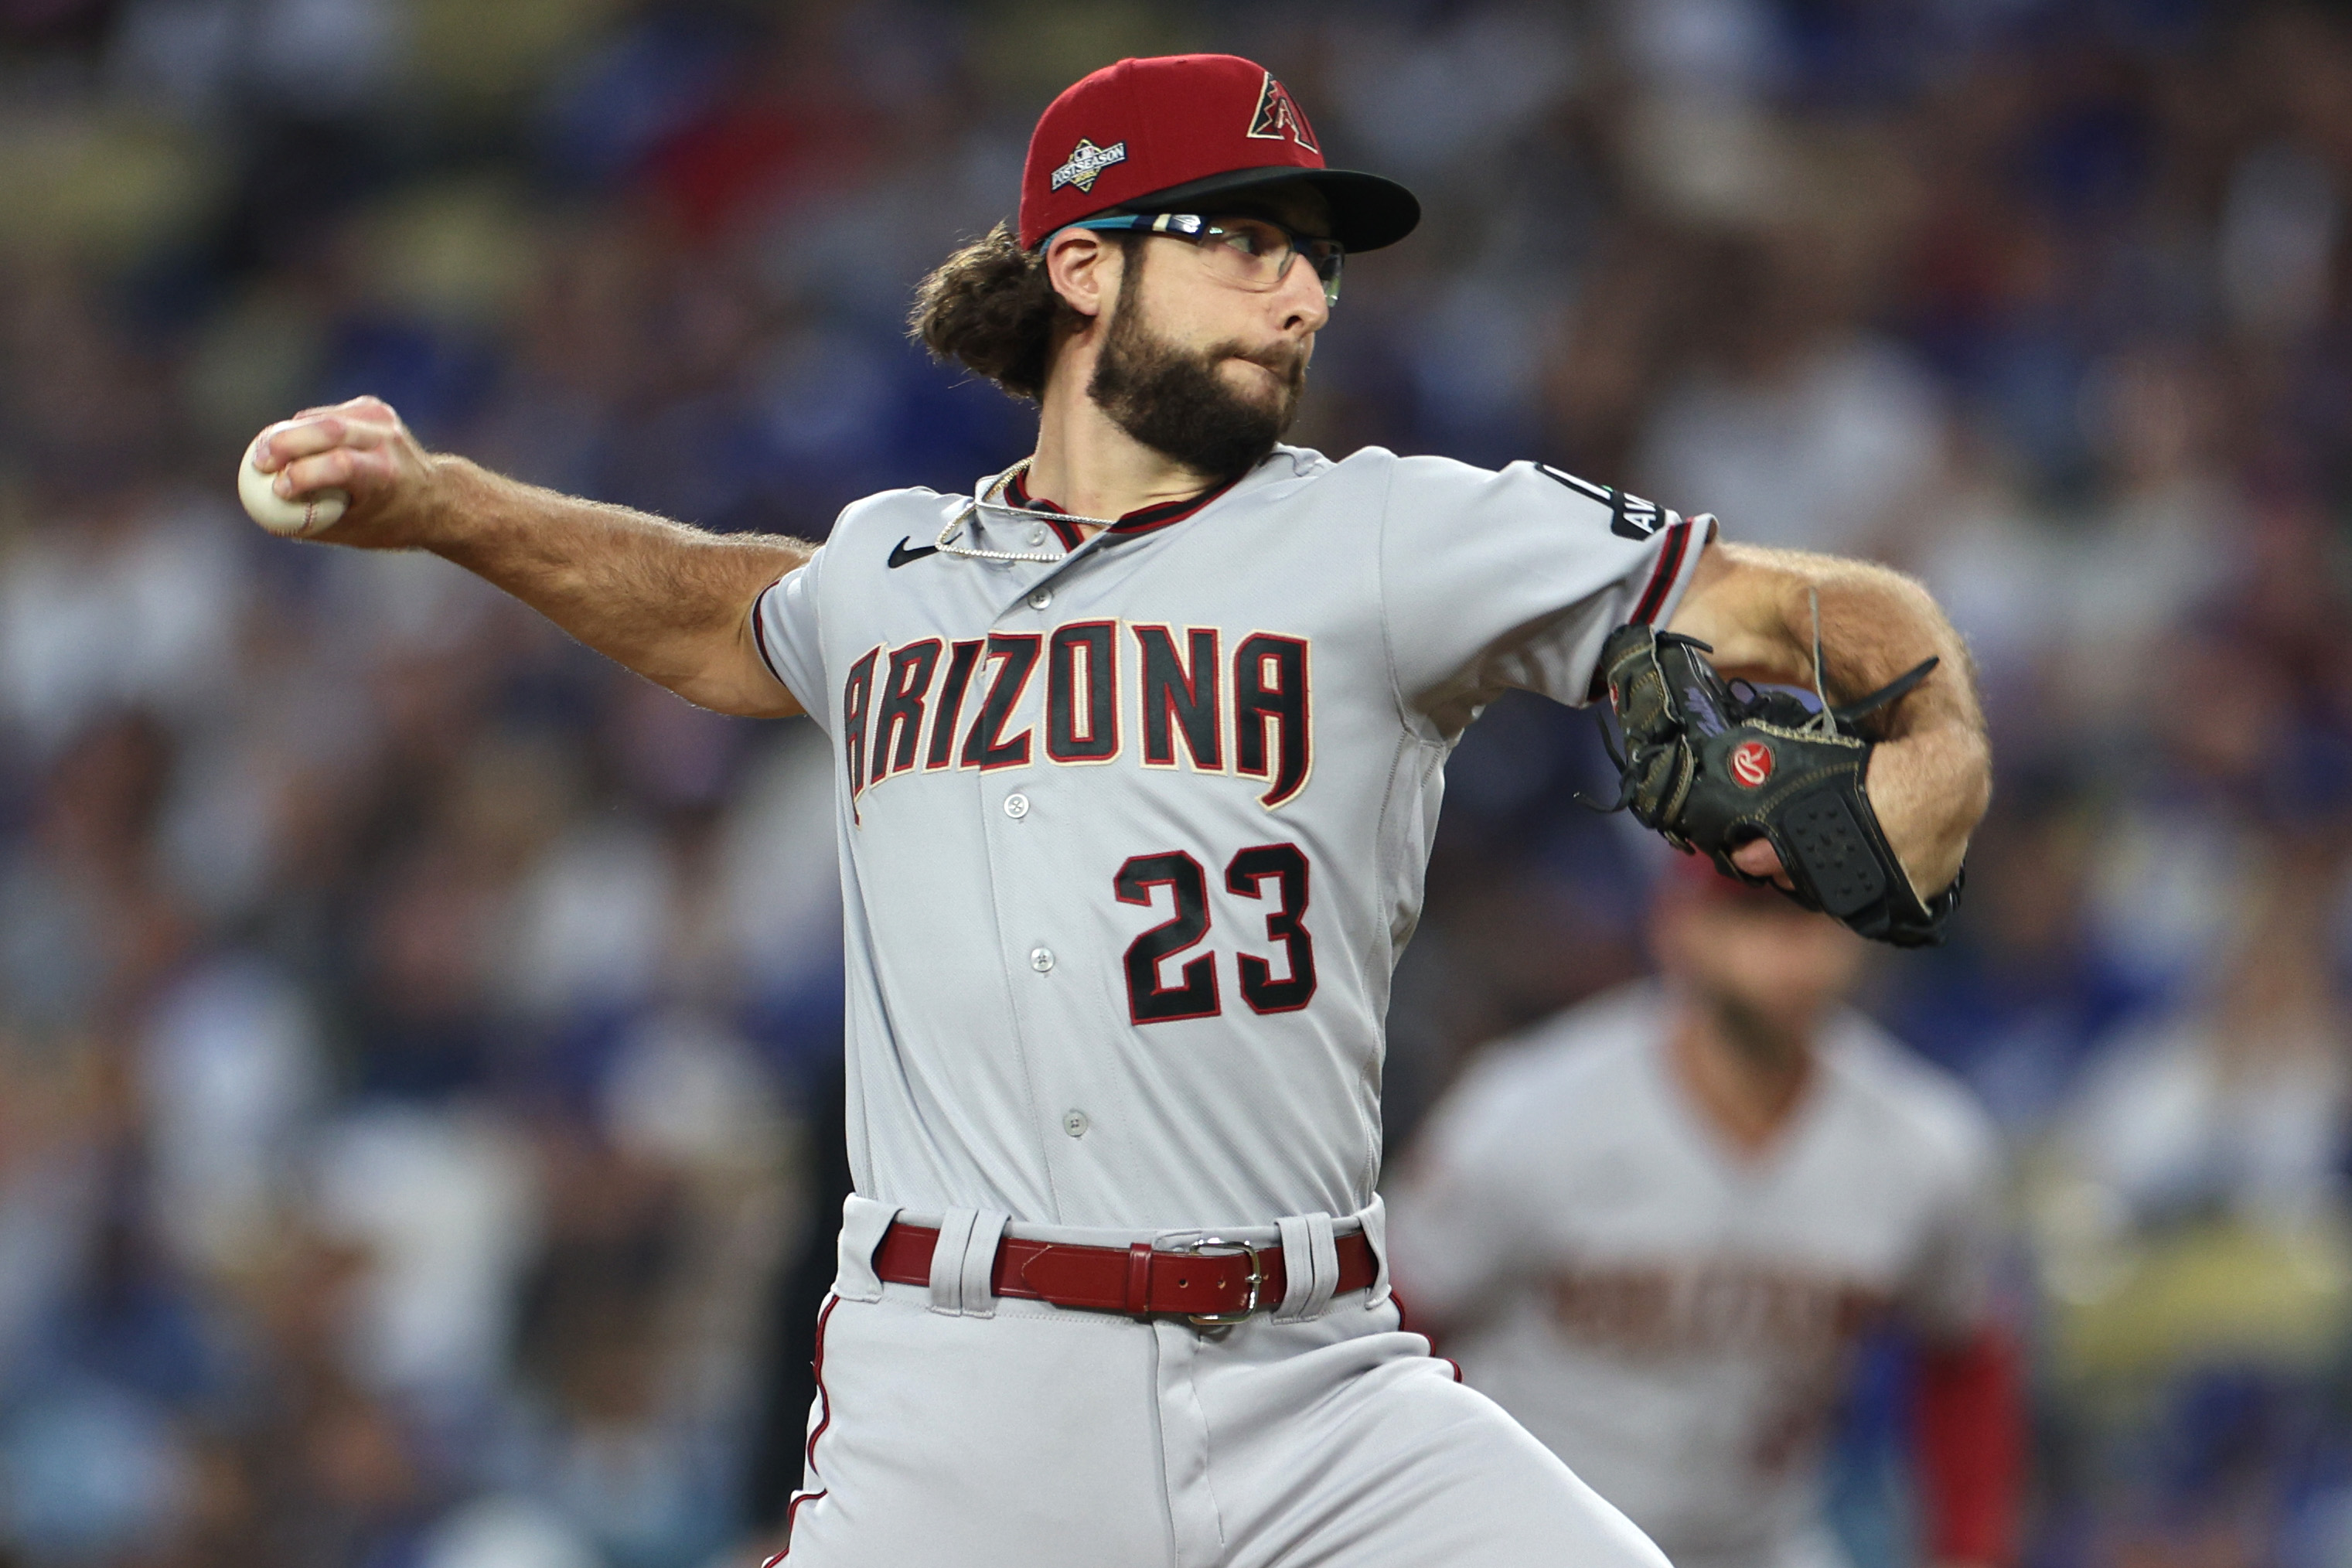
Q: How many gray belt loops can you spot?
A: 6